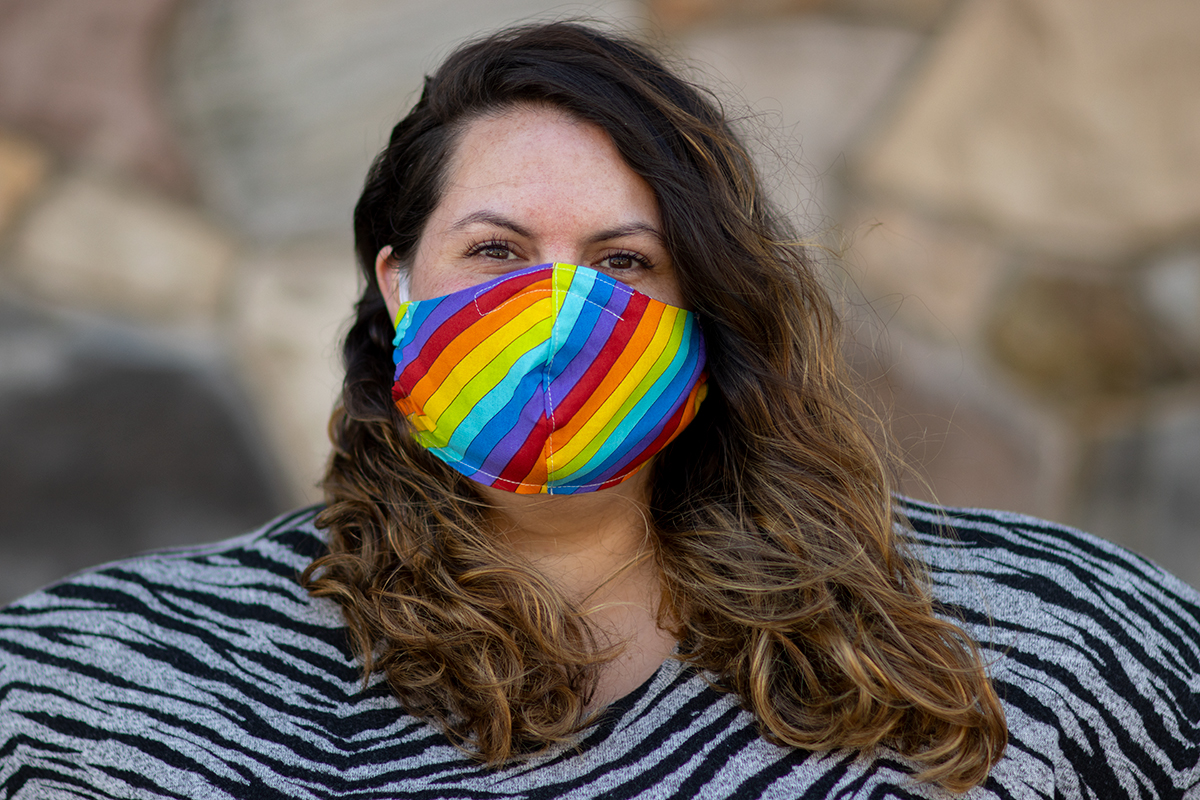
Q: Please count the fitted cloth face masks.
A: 1